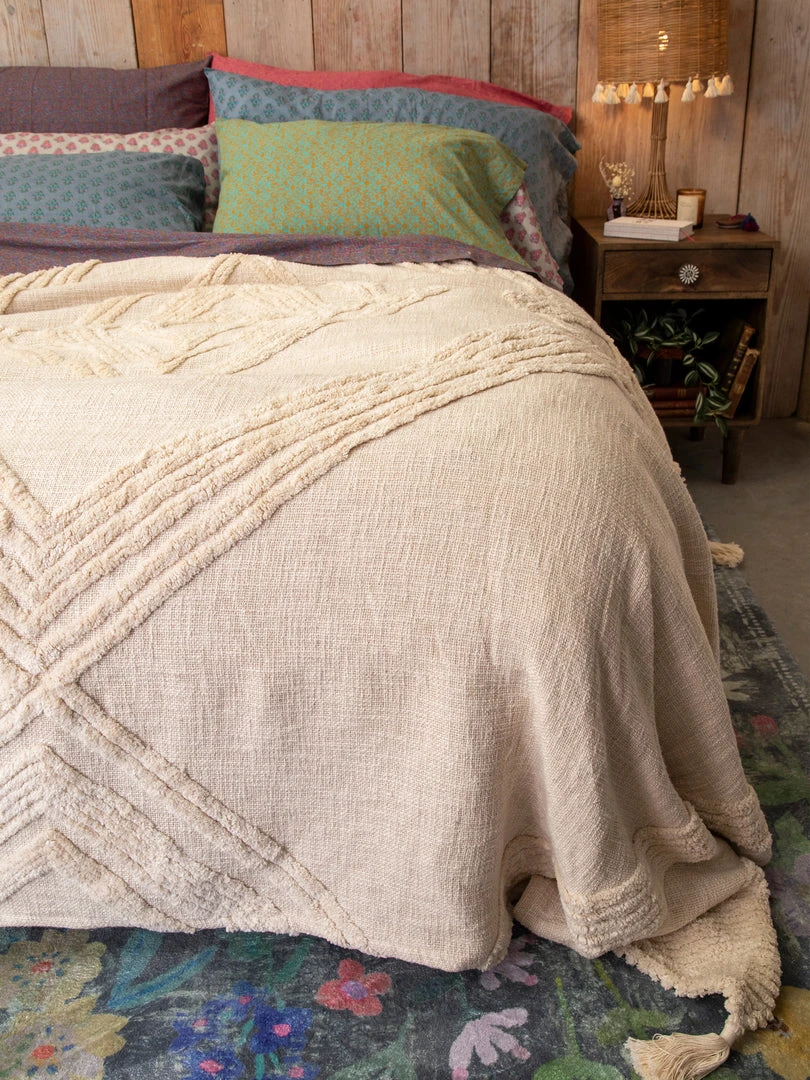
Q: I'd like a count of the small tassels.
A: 12